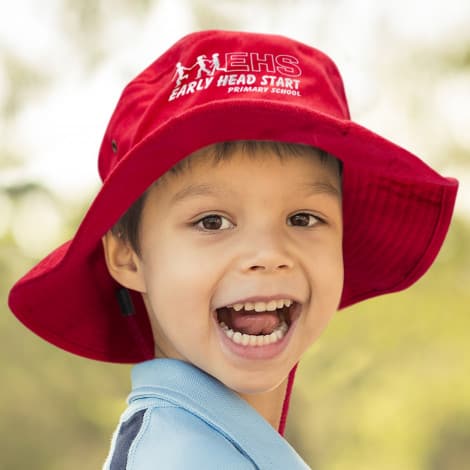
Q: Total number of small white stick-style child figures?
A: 3